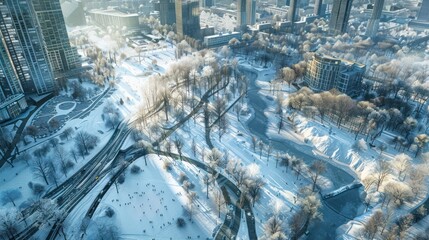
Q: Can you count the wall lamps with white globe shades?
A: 0